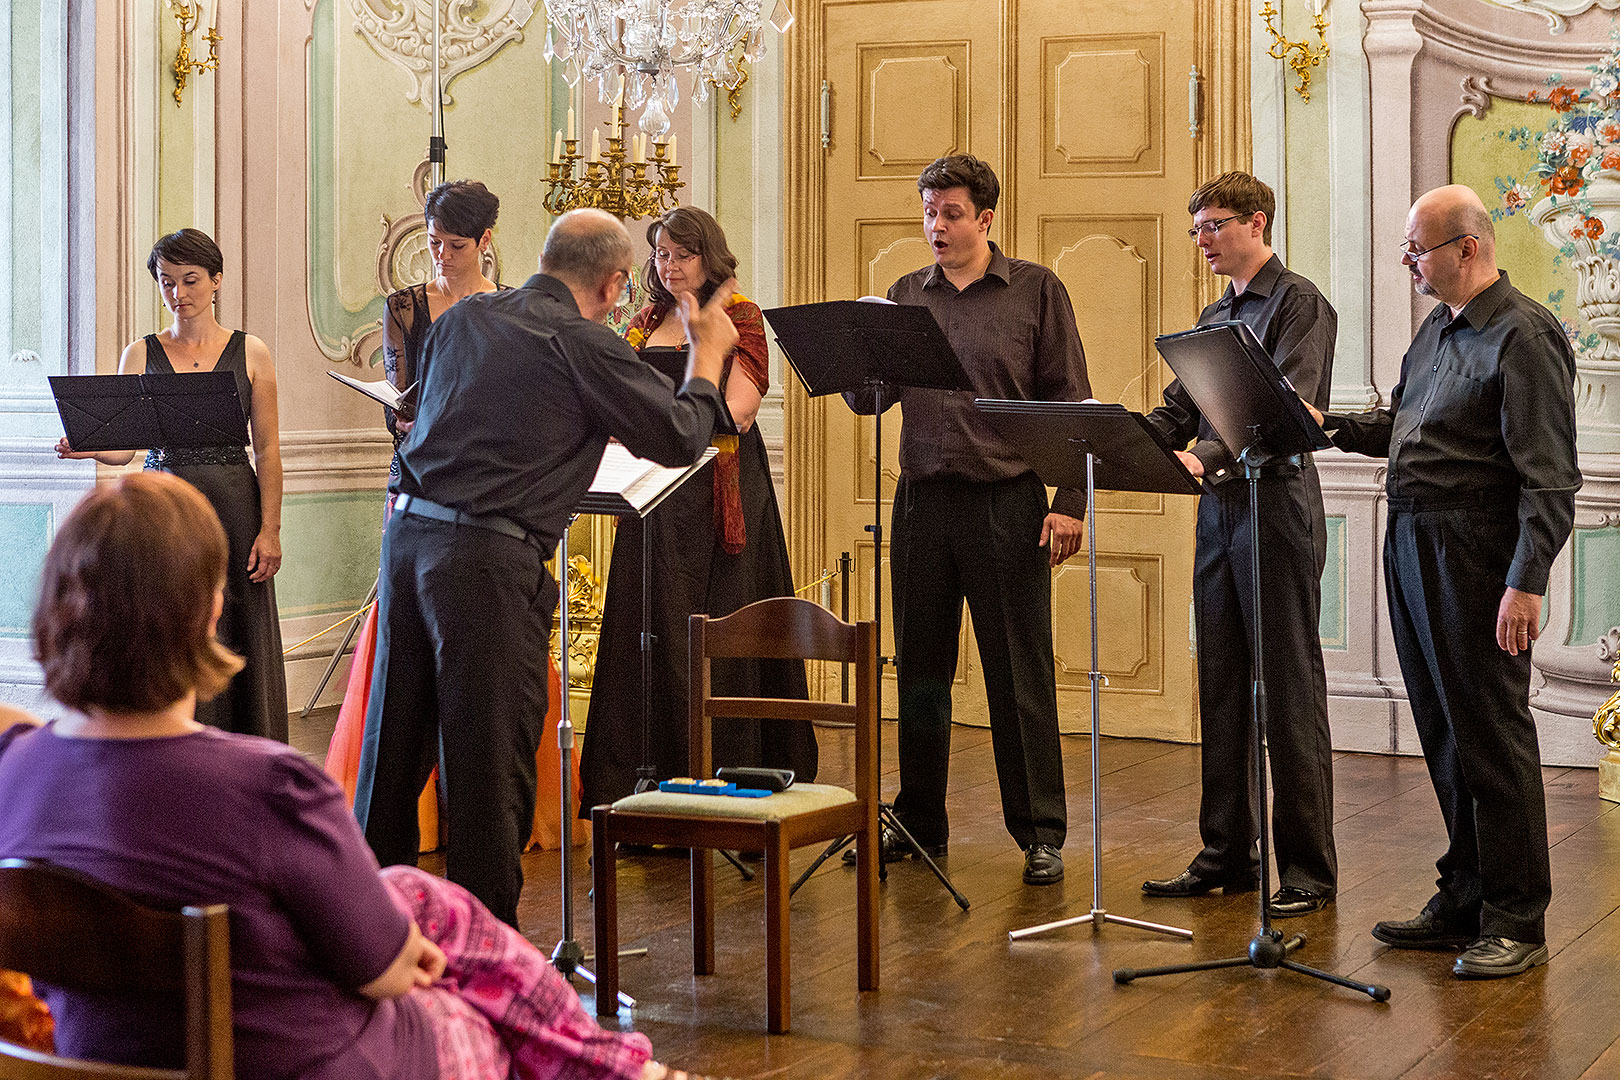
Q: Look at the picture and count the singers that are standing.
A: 6